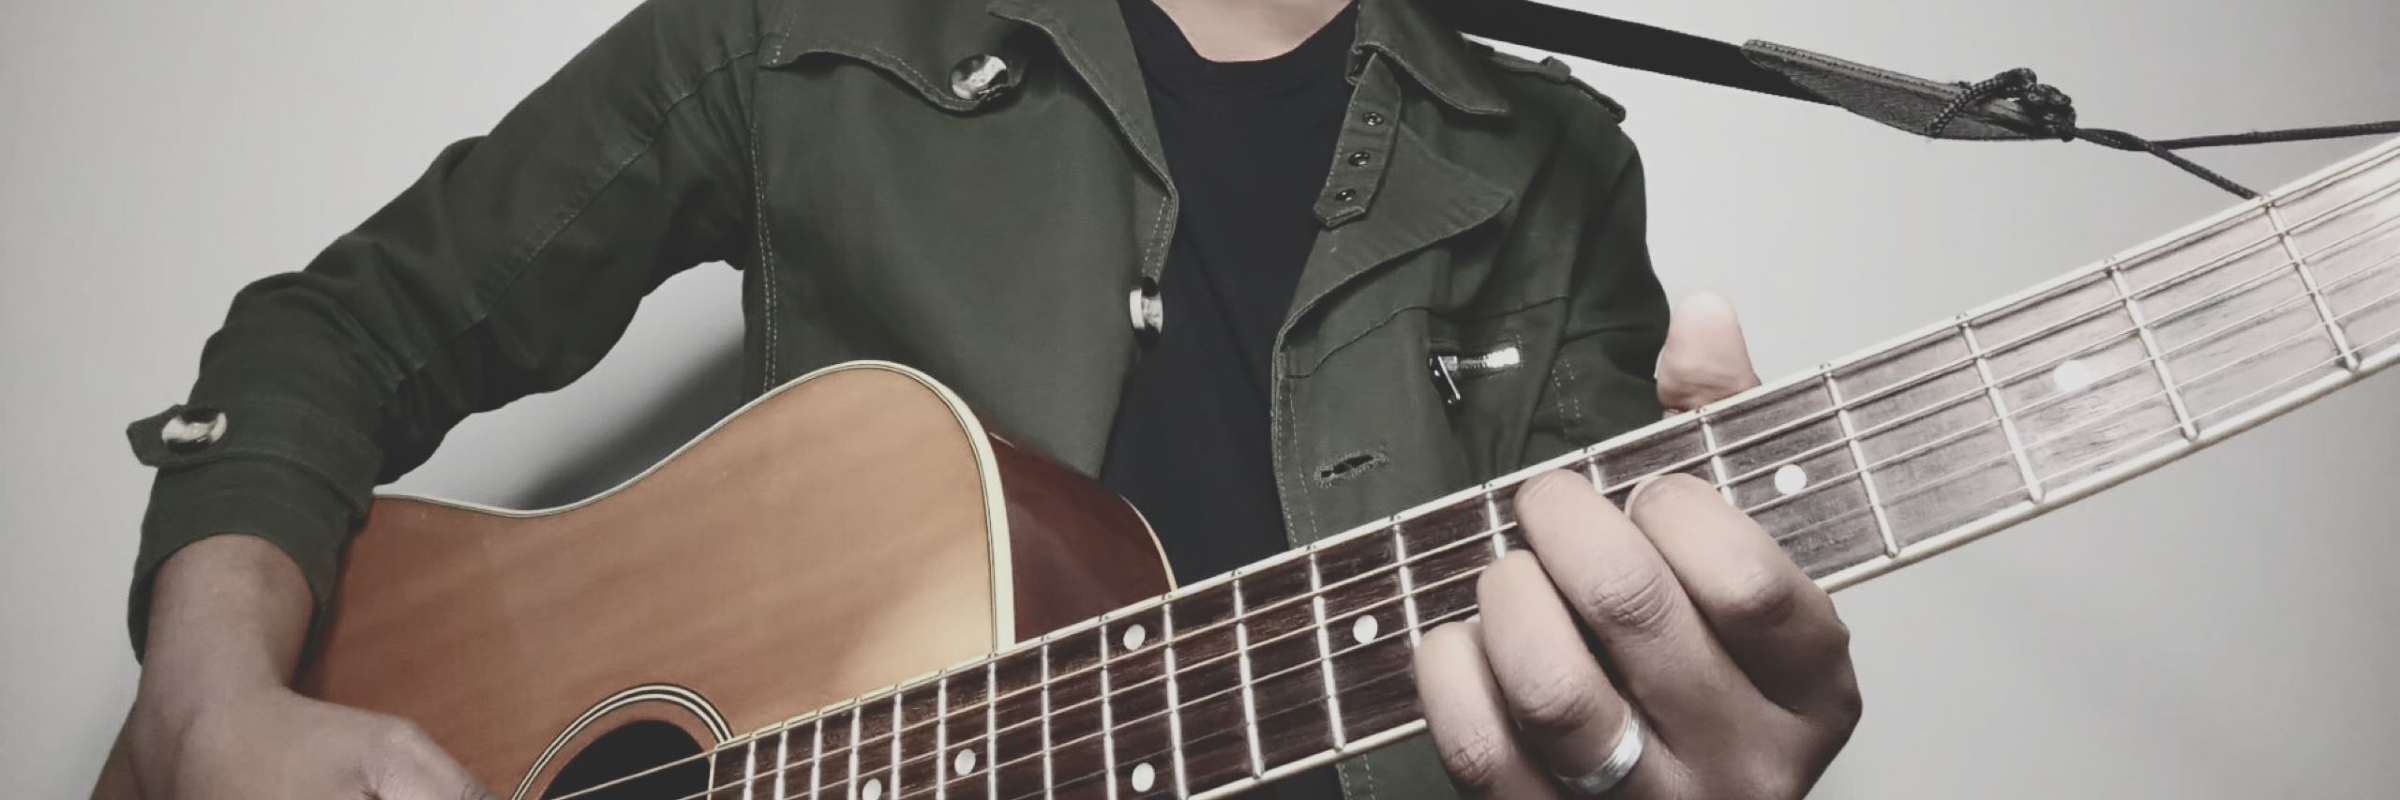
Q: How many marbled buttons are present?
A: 3